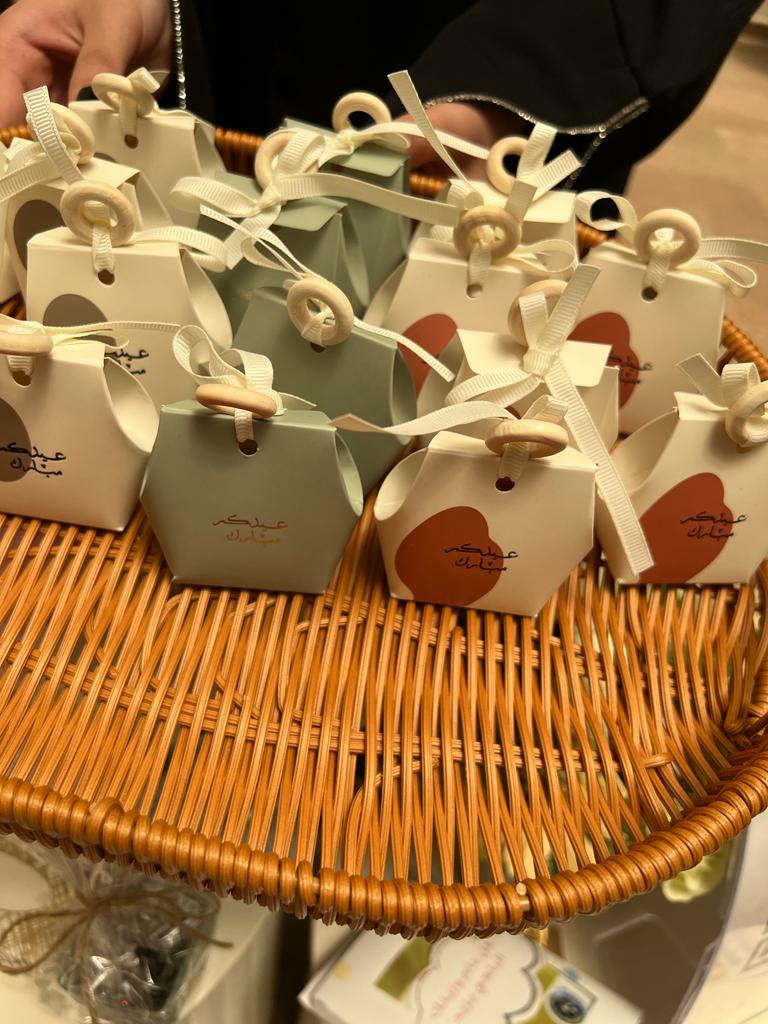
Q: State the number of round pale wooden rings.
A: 14